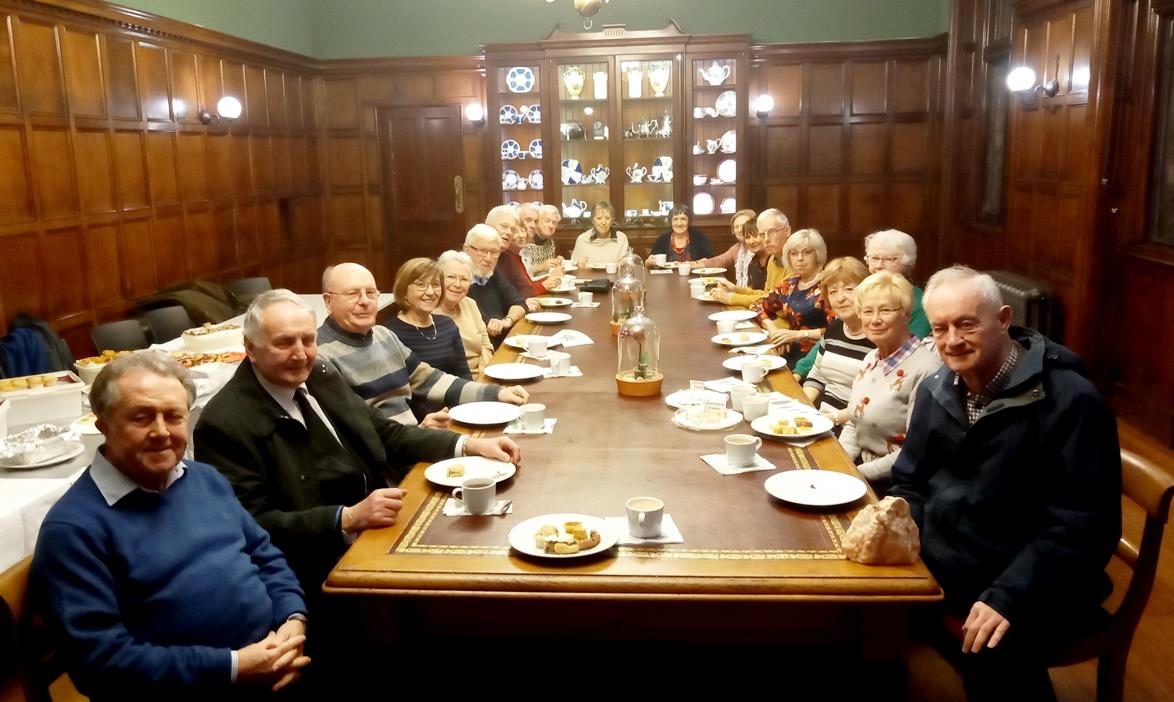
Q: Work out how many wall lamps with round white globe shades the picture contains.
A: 4